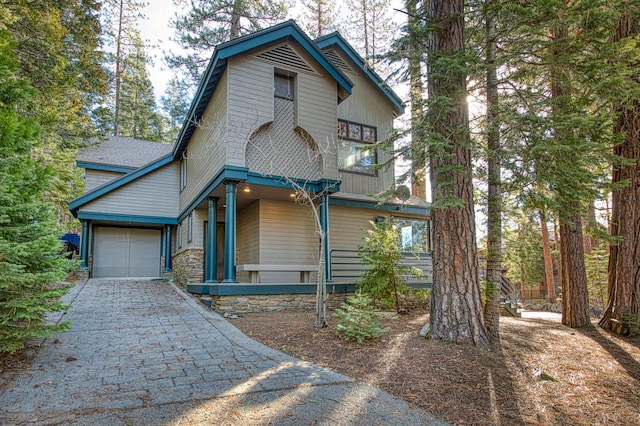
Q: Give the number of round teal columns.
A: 5